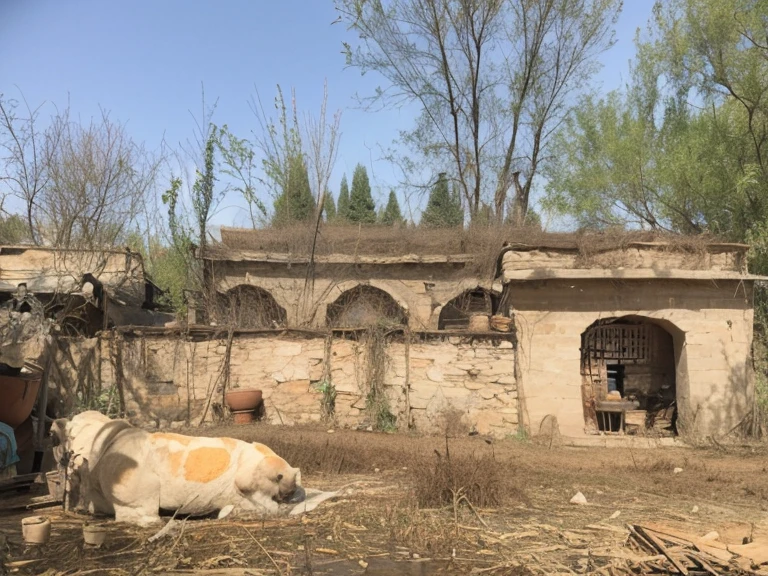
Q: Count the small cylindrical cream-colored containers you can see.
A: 2